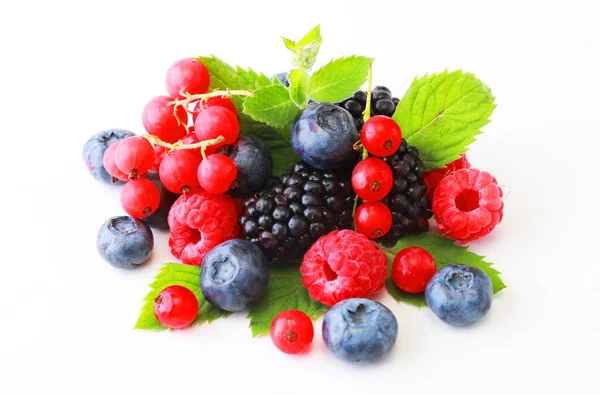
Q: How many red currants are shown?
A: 15